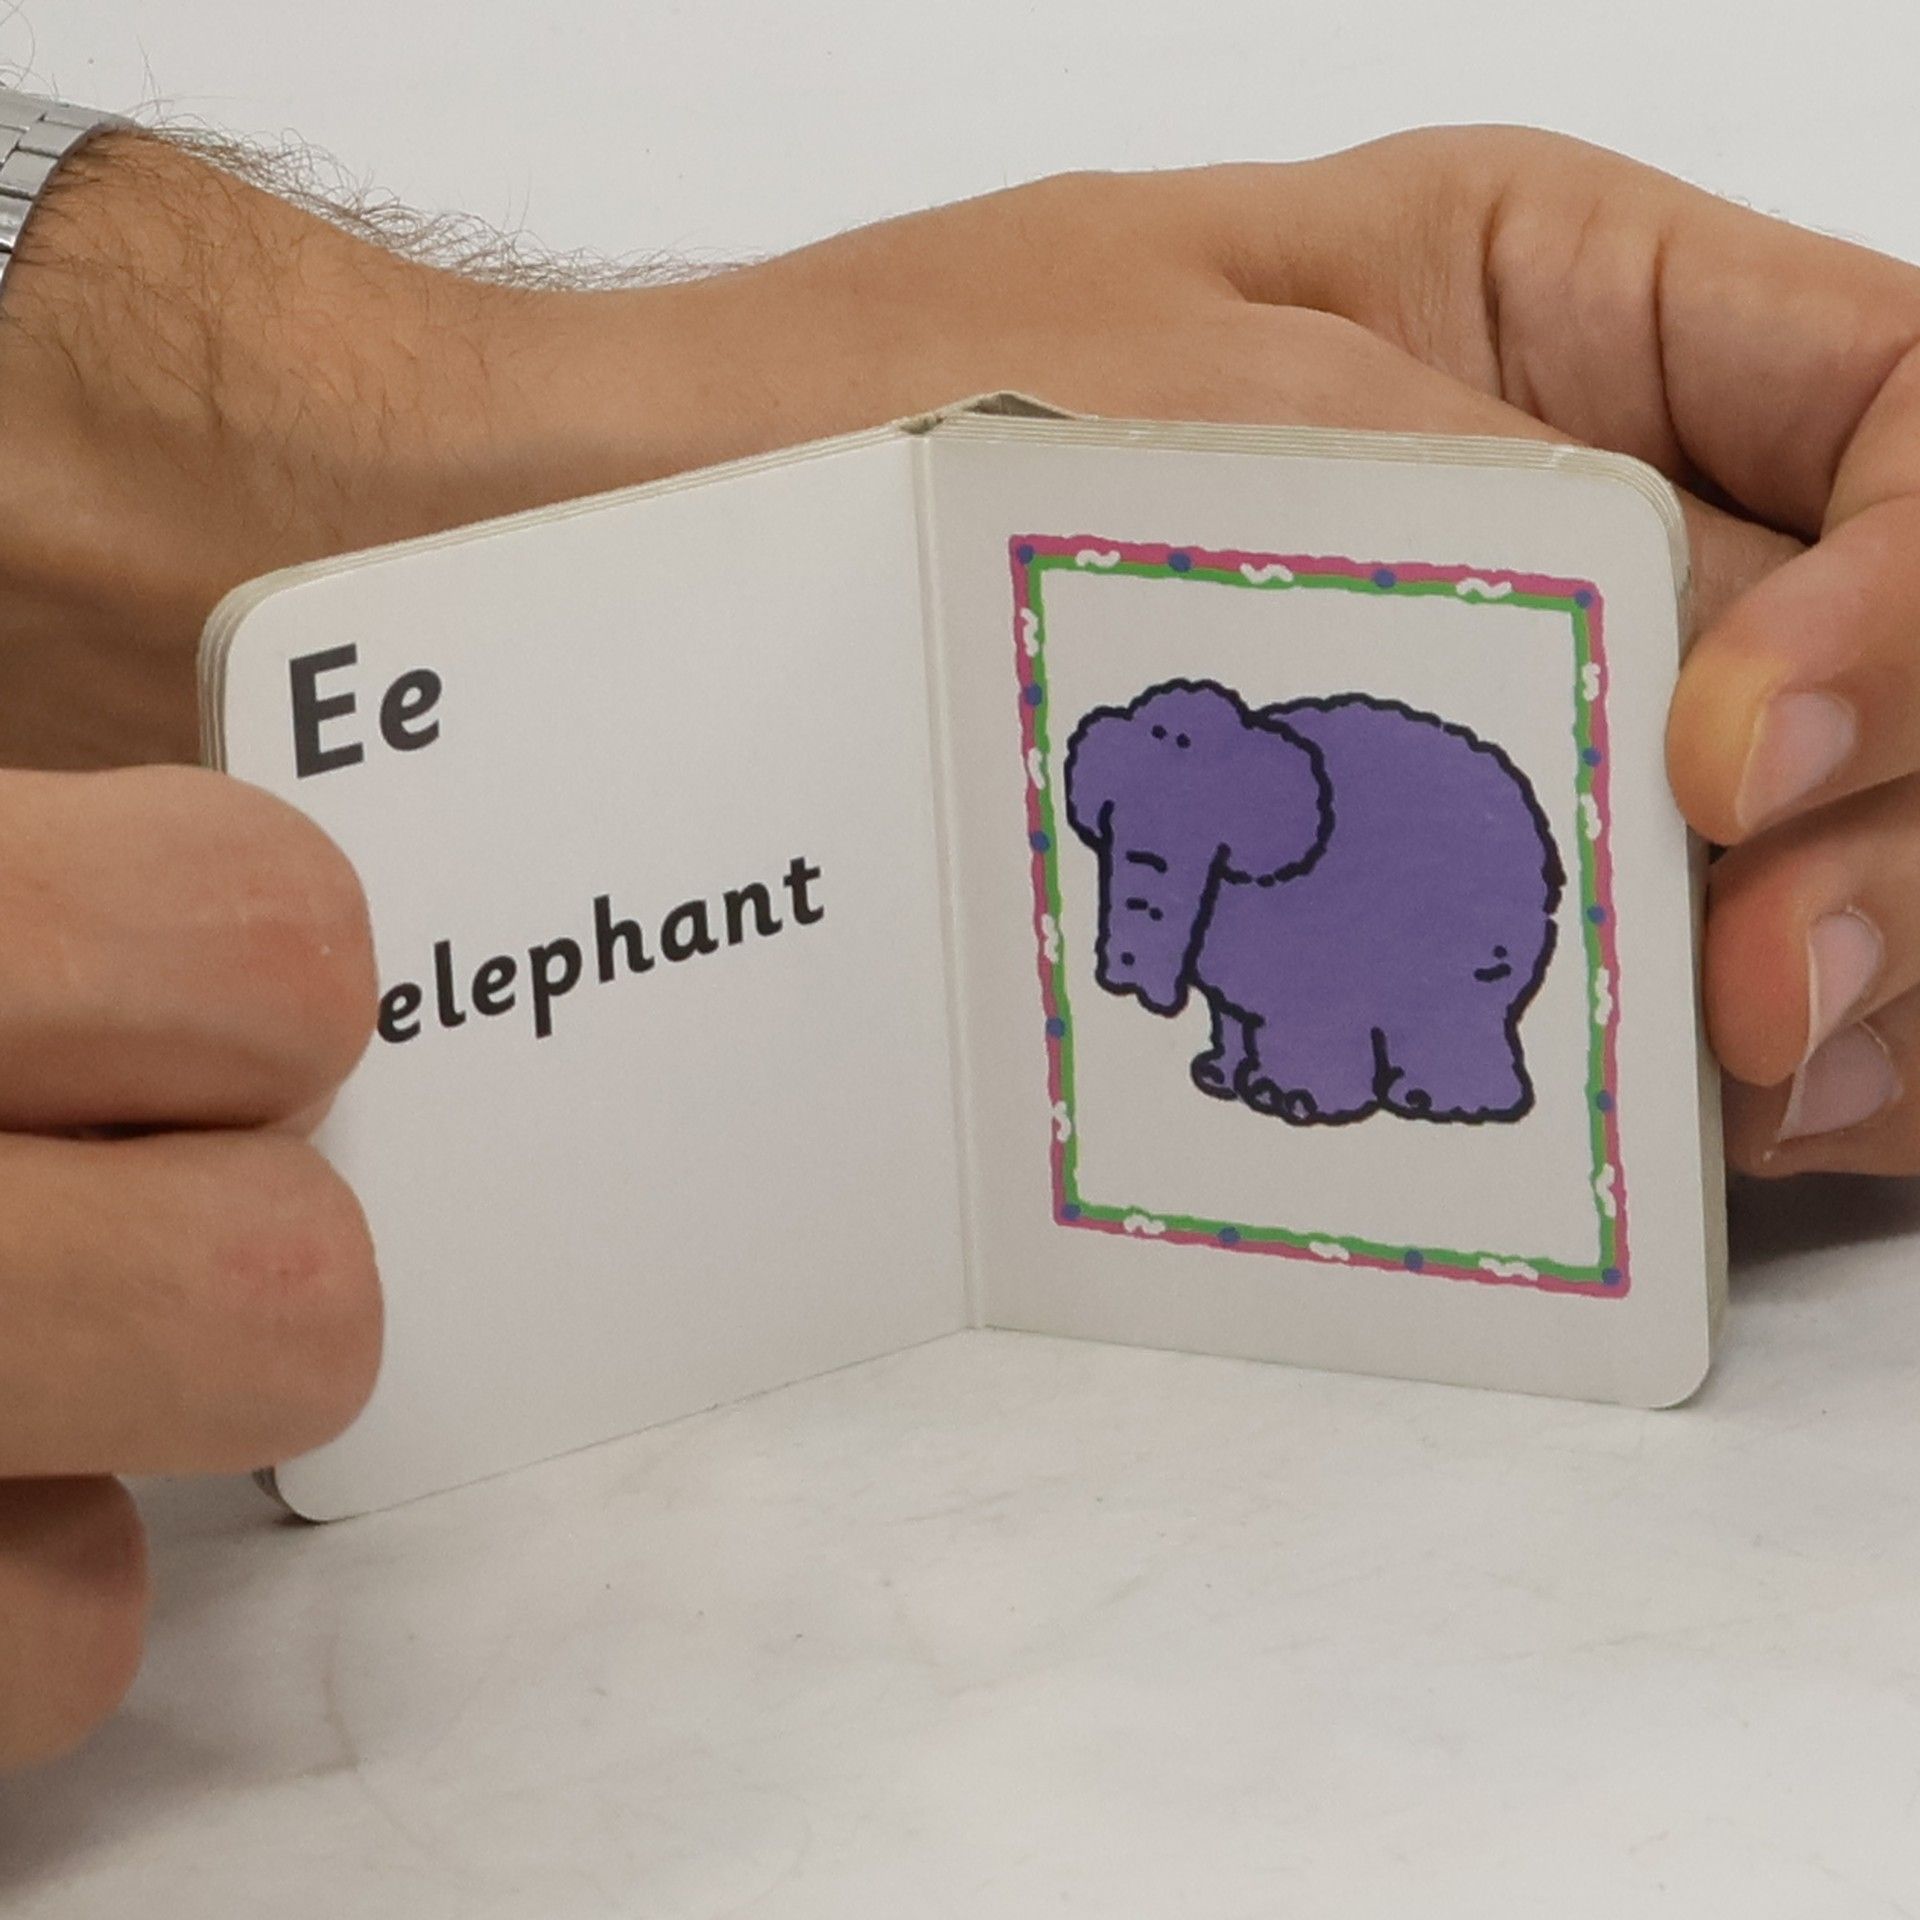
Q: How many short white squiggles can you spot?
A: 14